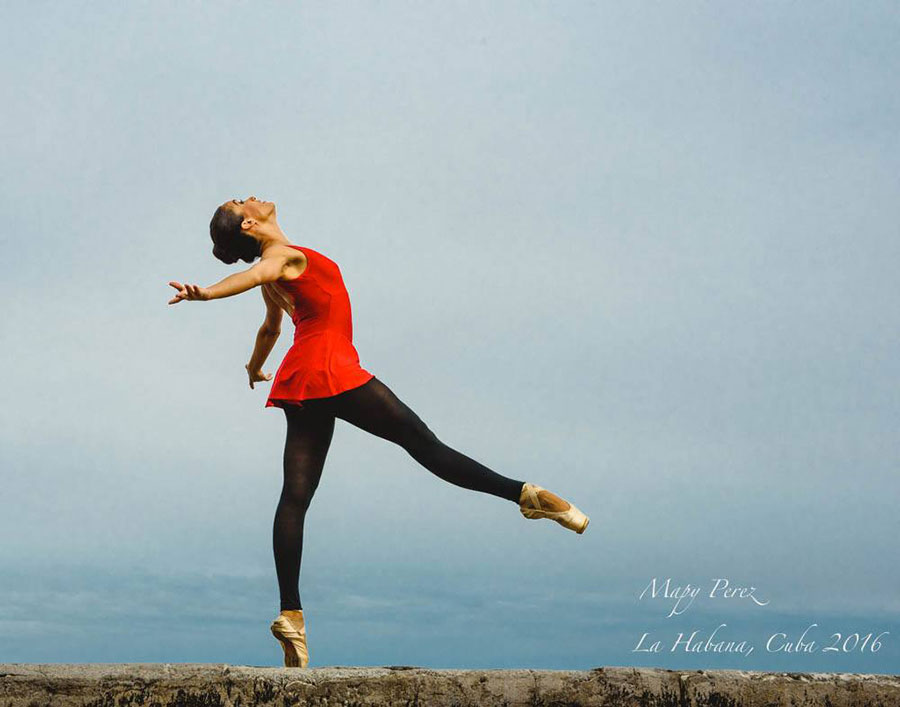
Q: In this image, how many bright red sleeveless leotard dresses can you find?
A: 1